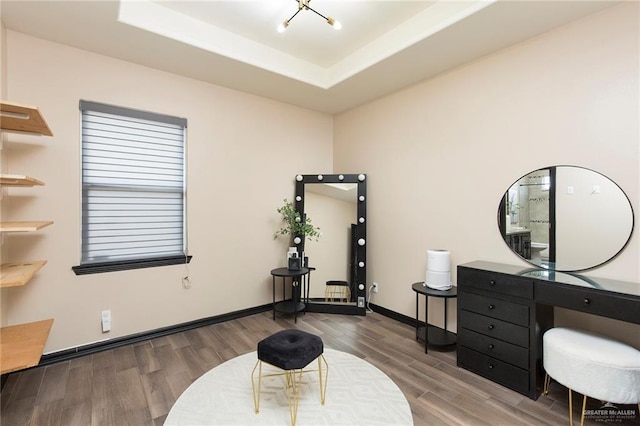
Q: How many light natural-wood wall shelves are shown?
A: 5